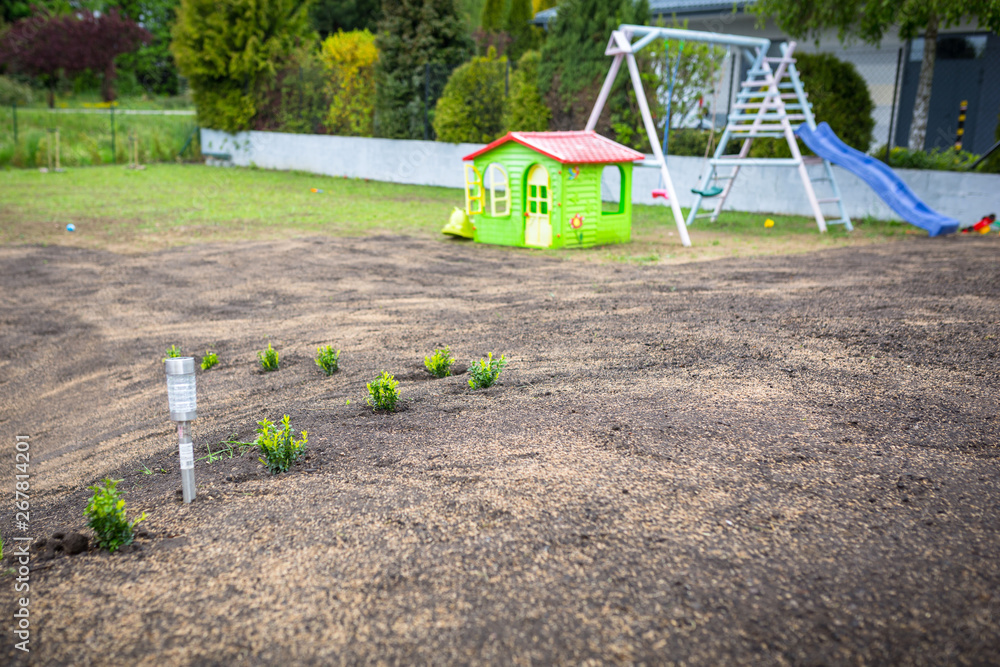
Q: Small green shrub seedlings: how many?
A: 9